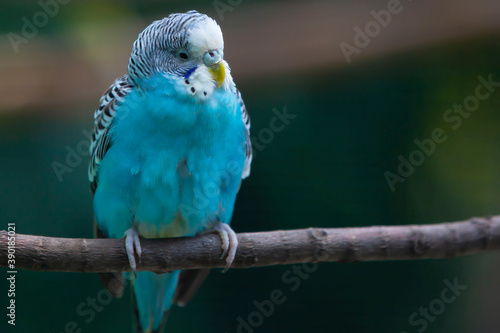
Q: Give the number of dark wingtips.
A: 2